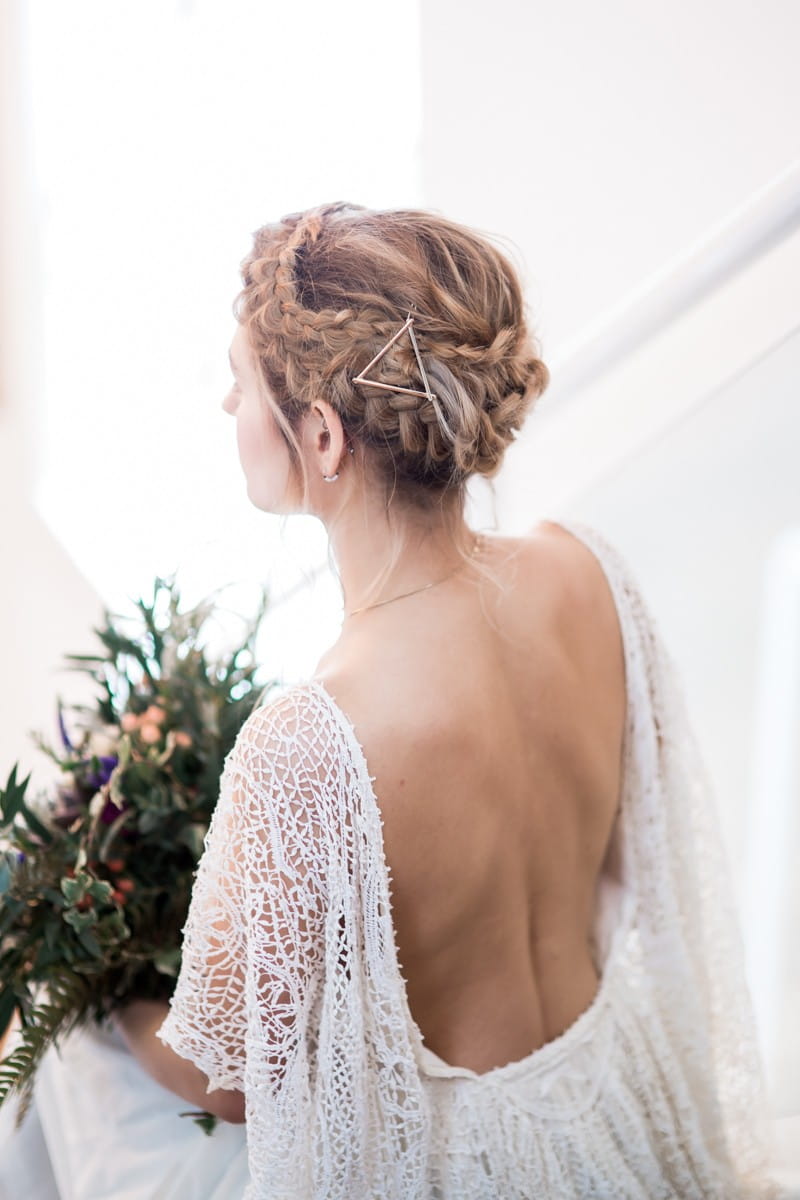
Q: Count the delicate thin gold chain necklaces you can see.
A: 1